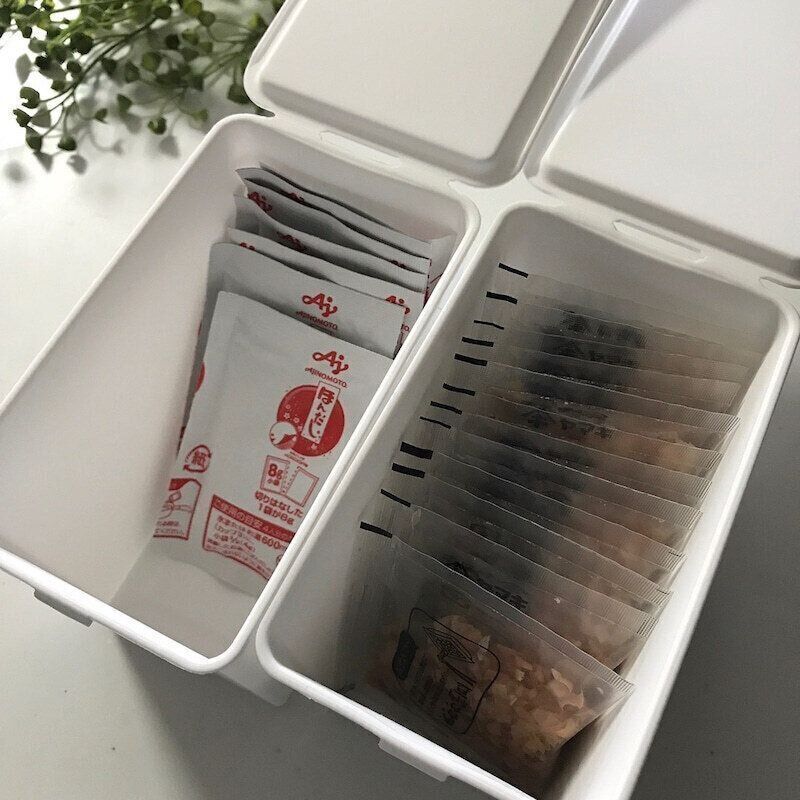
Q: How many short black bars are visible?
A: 12